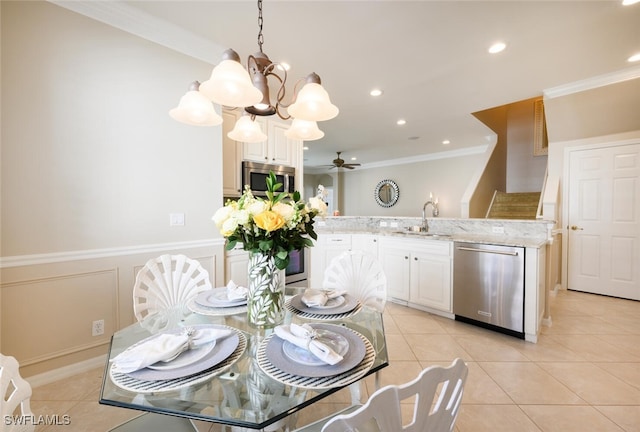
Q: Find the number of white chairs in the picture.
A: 4